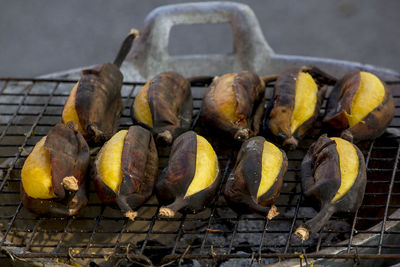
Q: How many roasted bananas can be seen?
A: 10